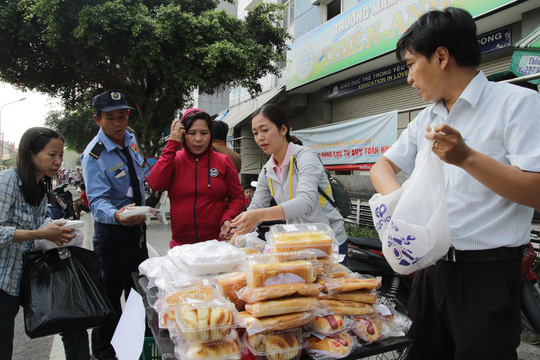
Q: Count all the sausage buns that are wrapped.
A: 3